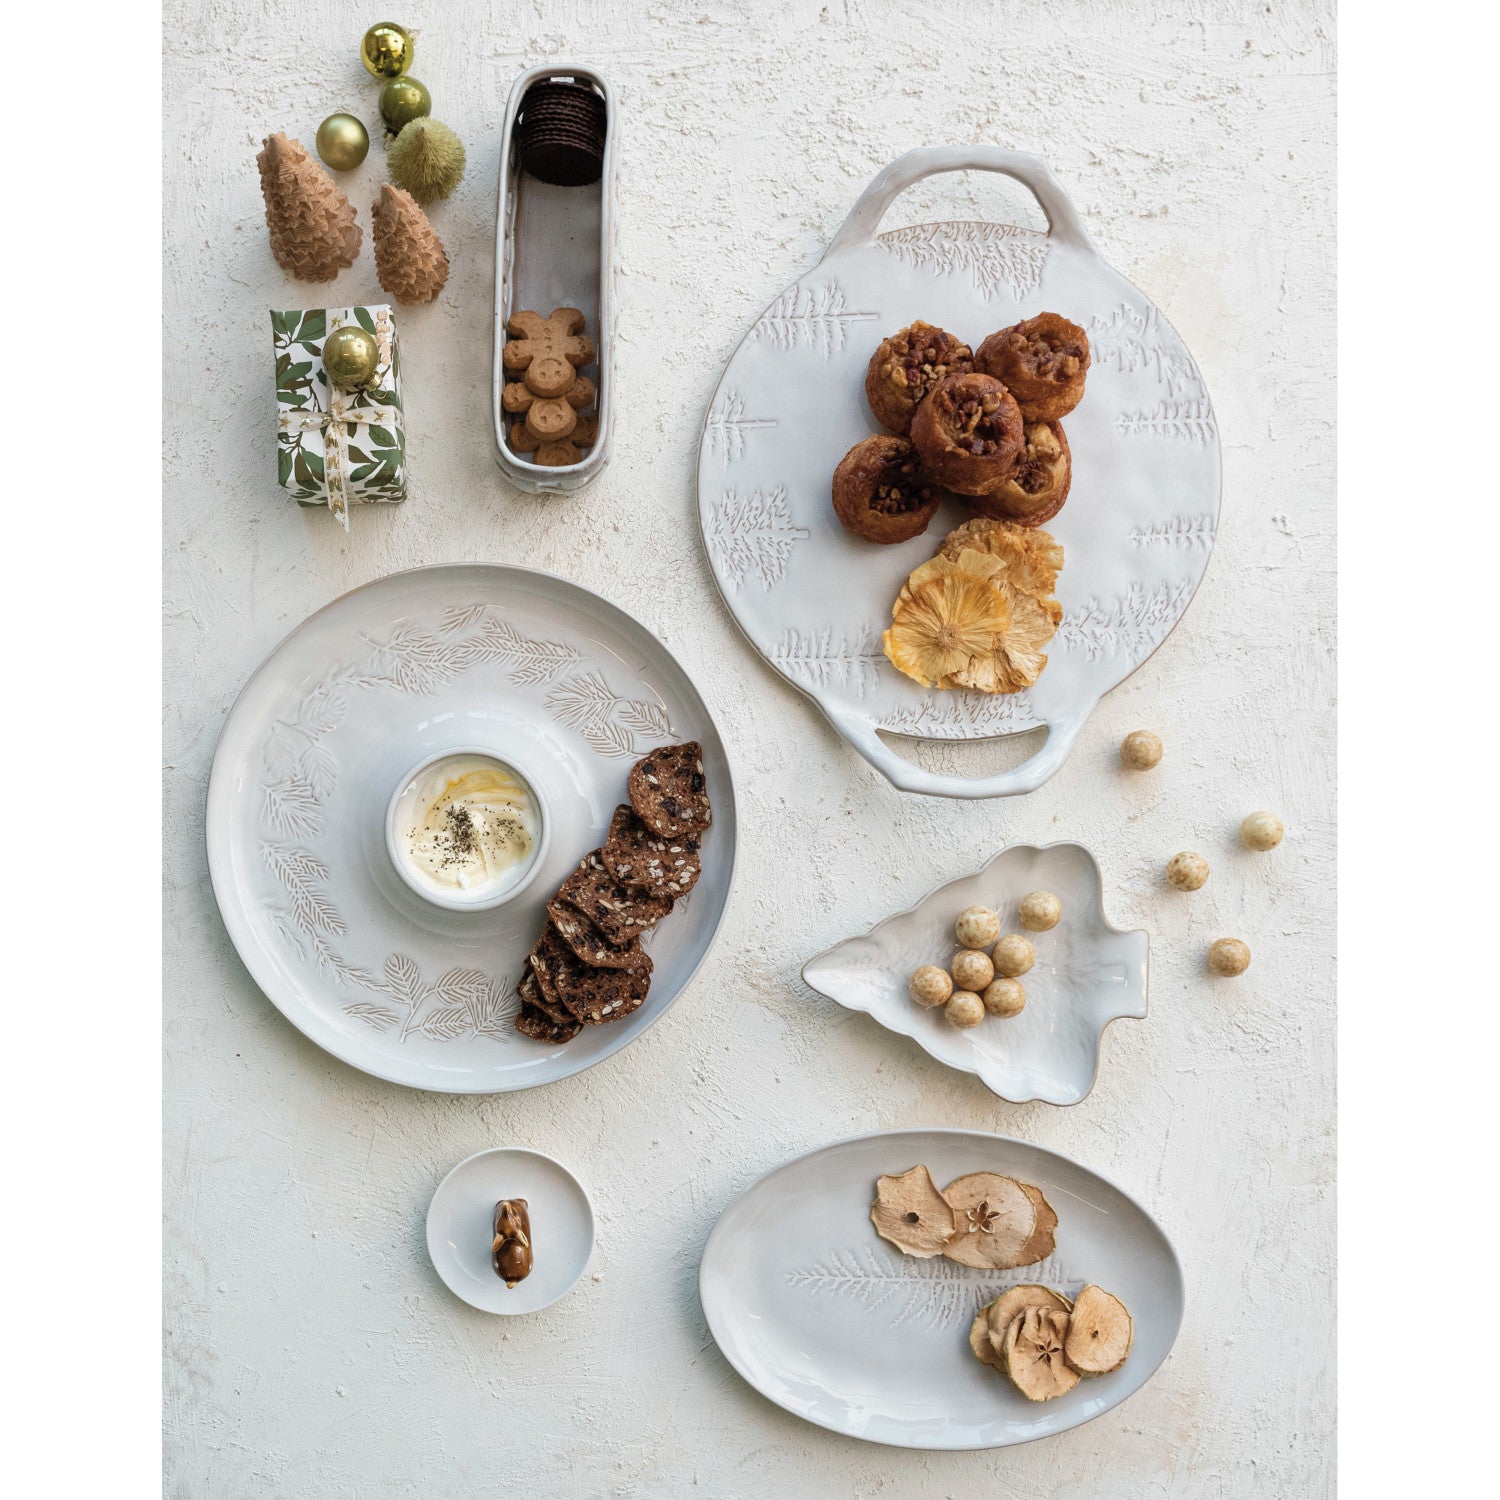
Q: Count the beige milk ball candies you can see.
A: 11